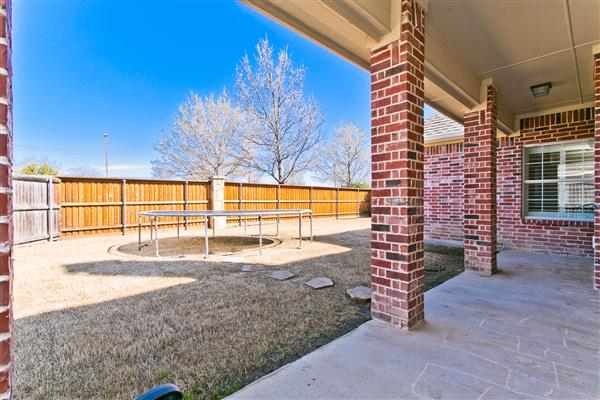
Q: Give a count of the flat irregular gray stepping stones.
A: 4